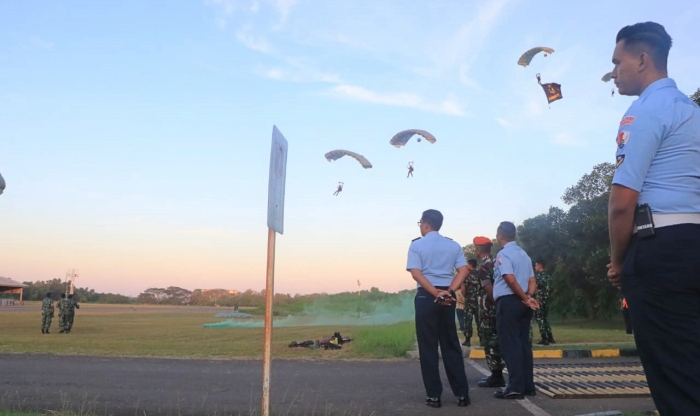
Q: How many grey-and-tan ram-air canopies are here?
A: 4